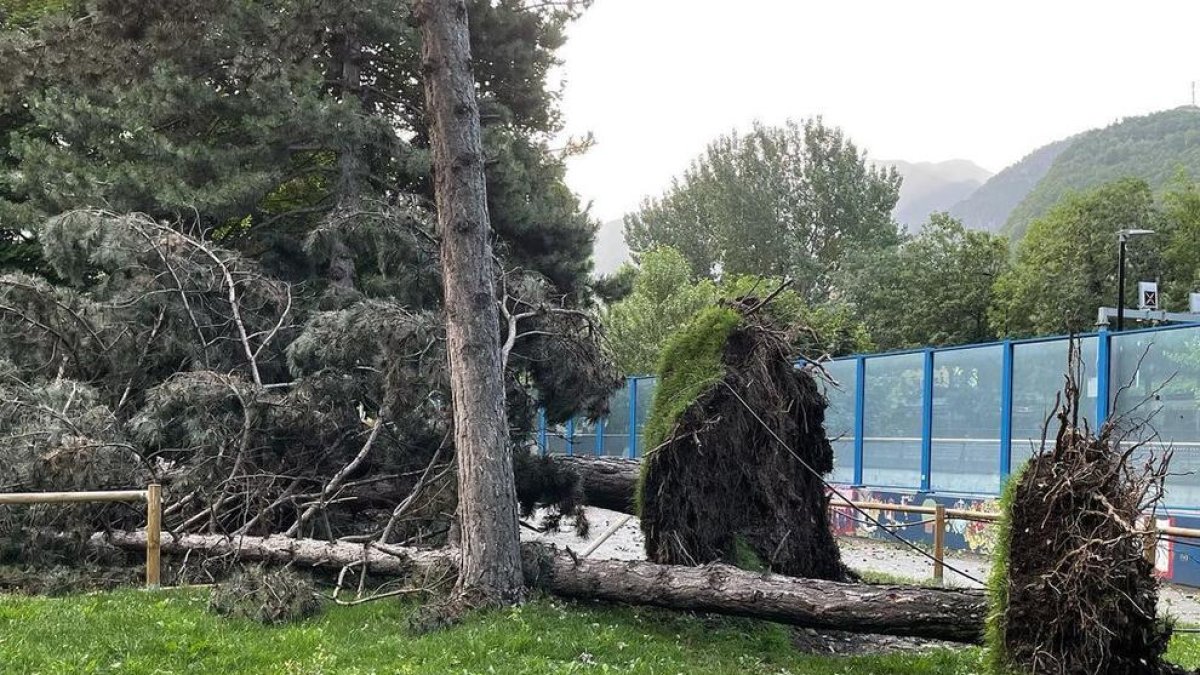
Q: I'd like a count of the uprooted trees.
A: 2